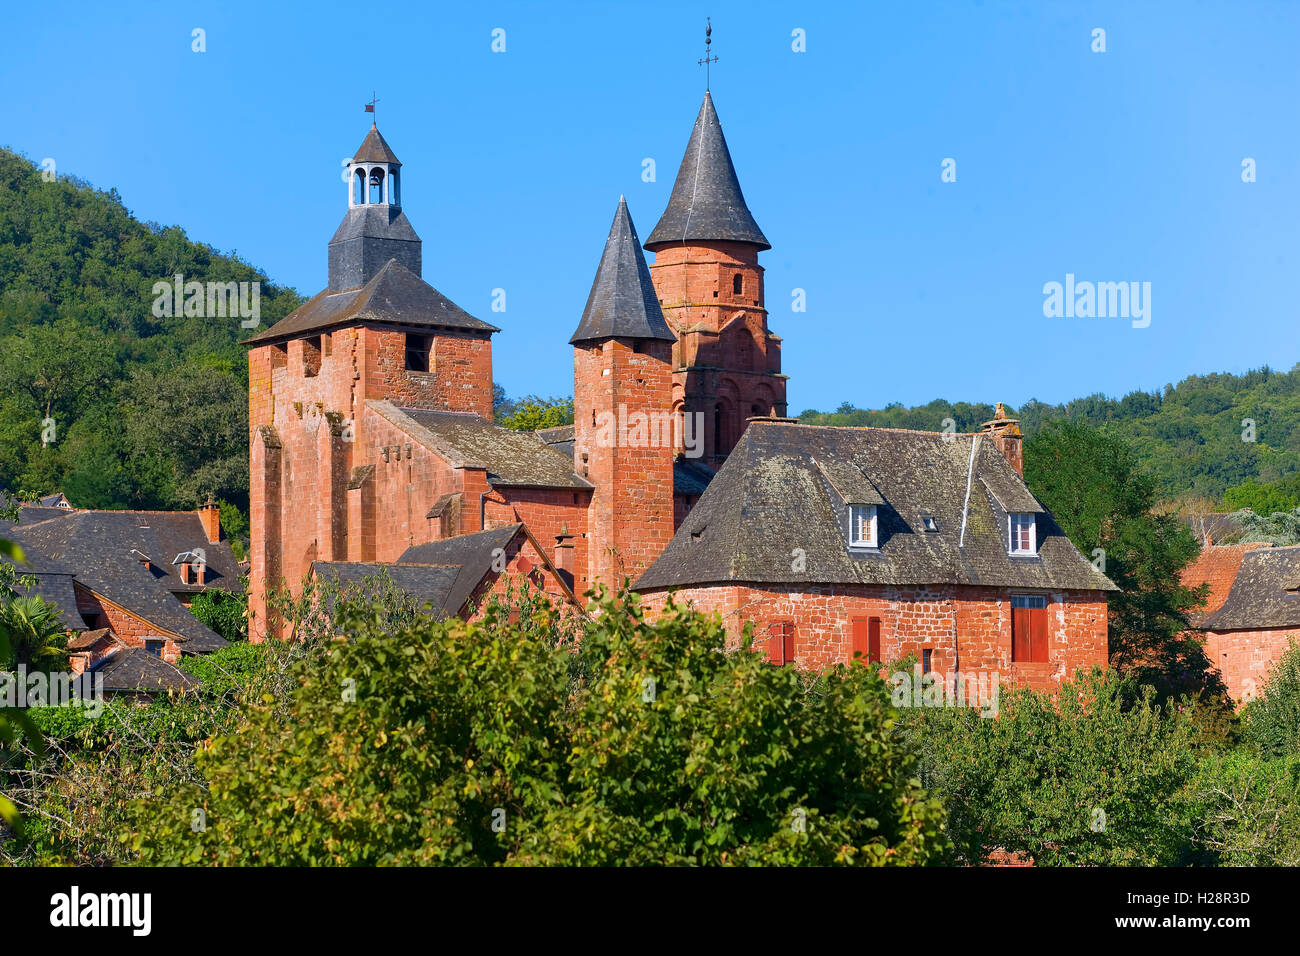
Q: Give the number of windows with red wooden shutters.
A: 3